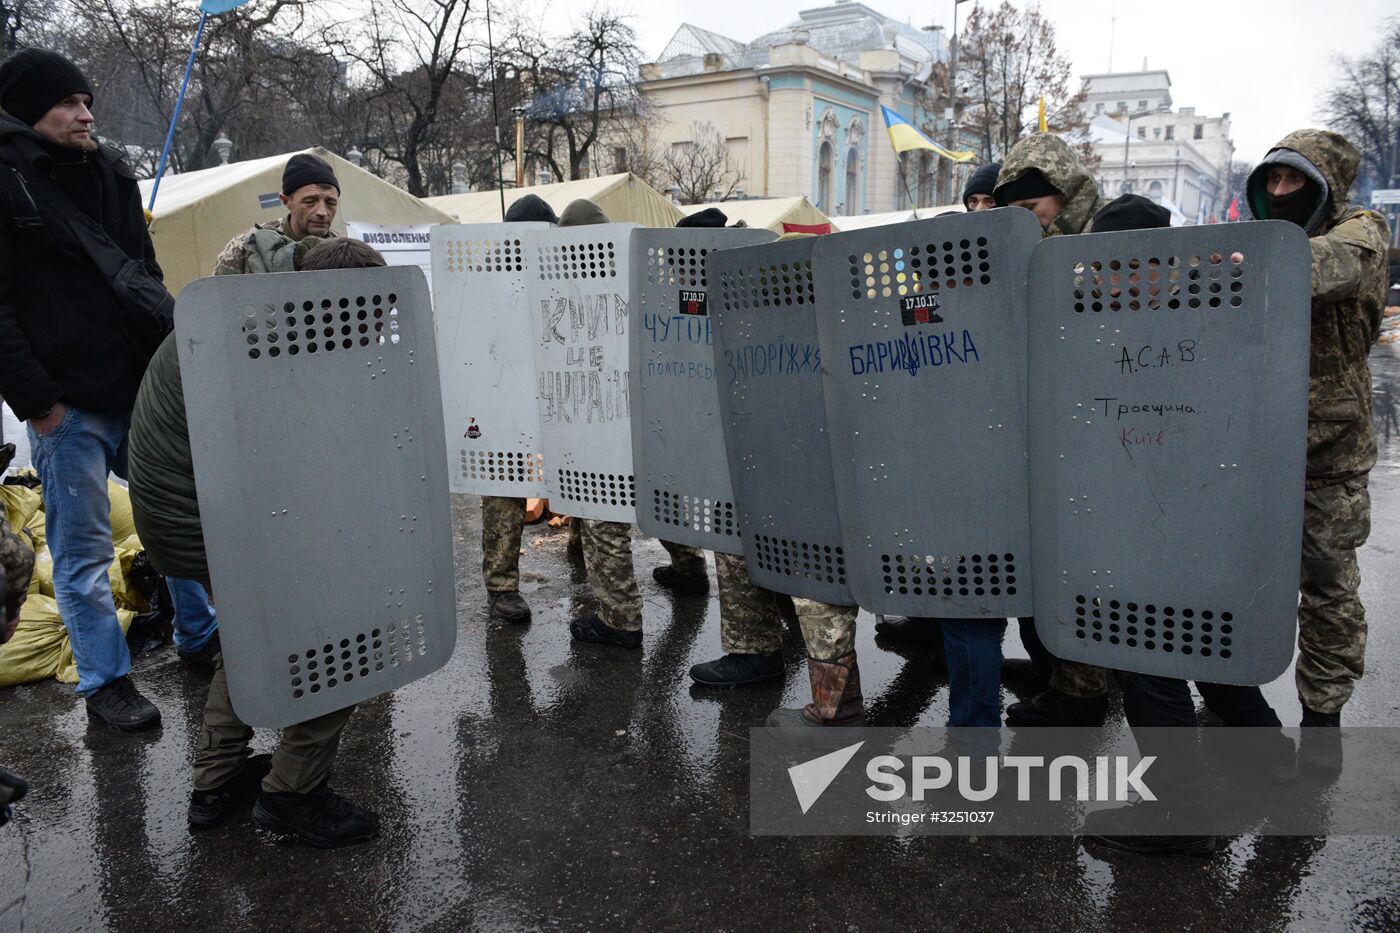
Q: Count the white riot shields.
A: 2